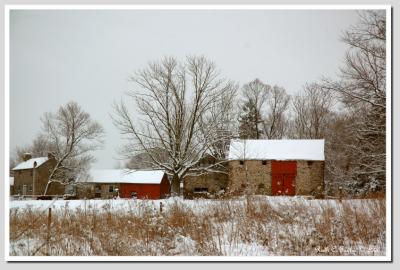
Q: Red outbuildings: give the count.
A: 1